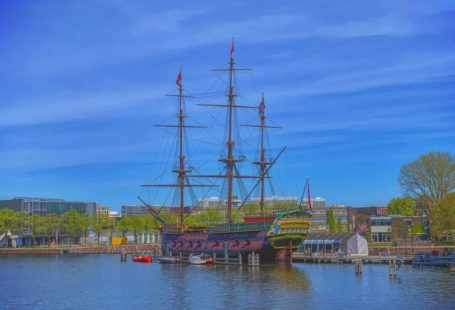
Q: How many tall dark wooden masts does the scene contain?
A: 3